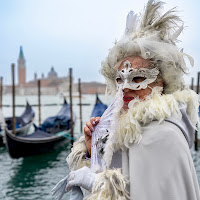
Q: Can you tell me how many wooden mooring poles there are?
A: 7